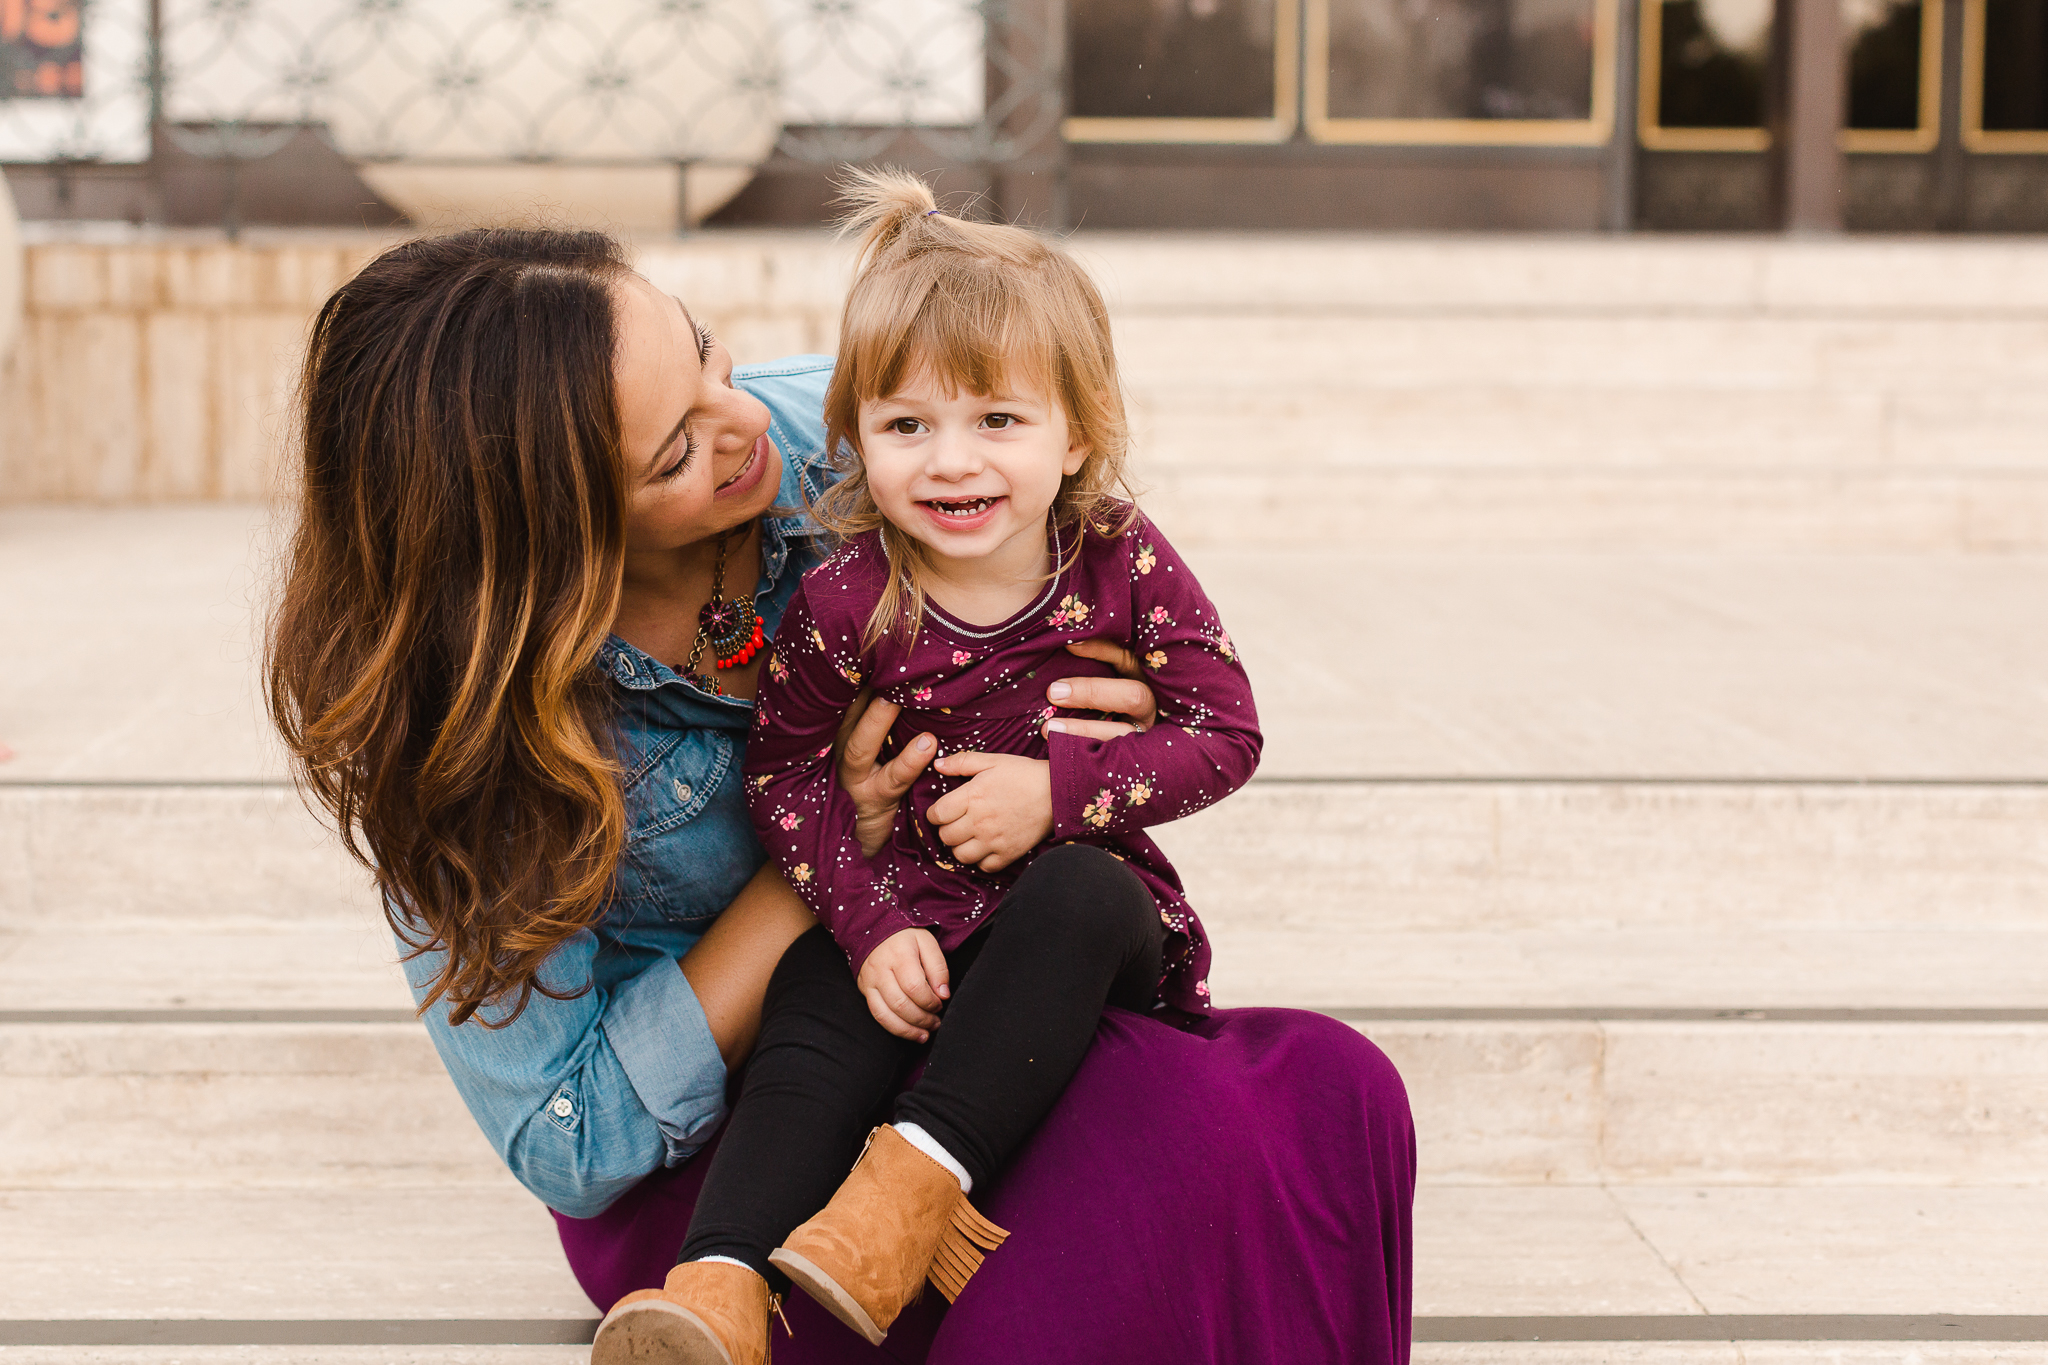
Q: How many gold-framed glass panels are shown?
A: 5